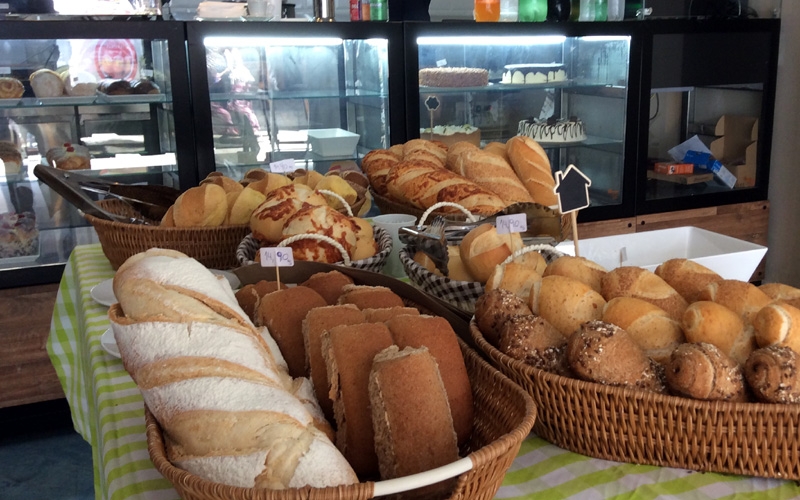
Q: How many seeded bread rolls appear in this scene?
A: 5